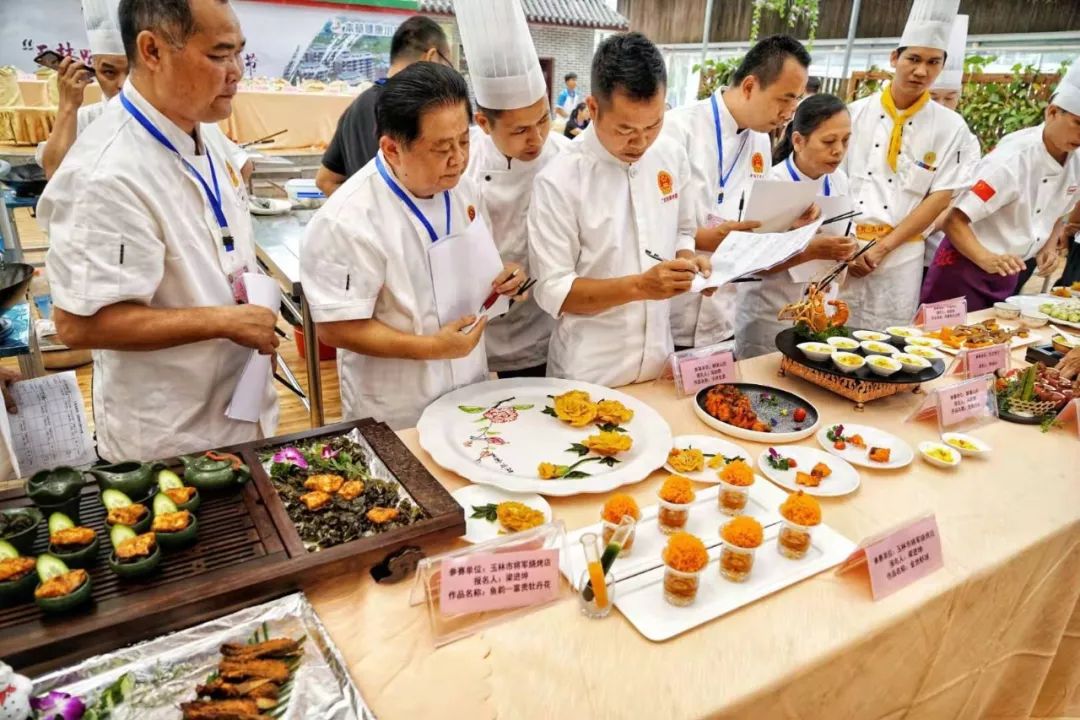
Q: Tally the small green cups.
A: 7